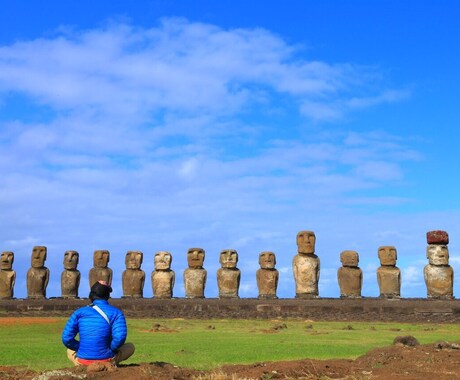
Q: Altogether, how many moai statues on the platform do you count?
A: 13